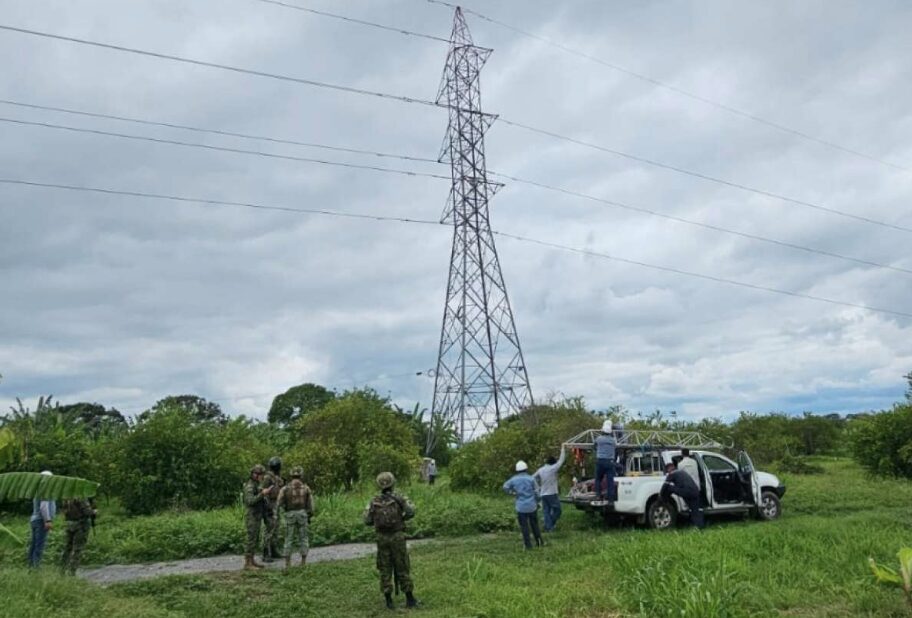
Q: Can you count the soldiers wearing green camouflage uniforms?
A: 5